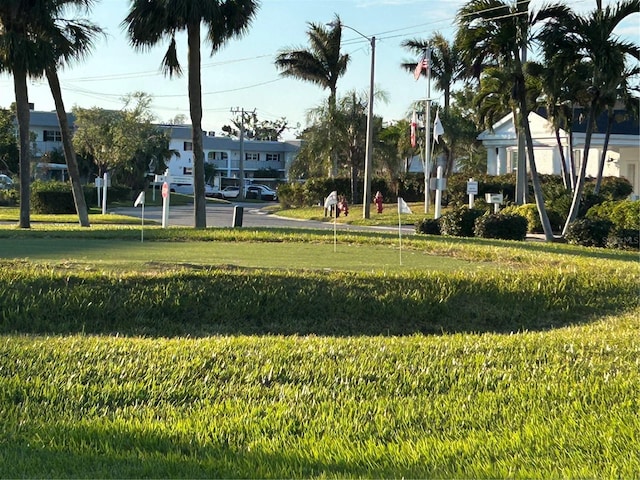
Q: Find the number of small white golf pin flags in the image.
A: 3